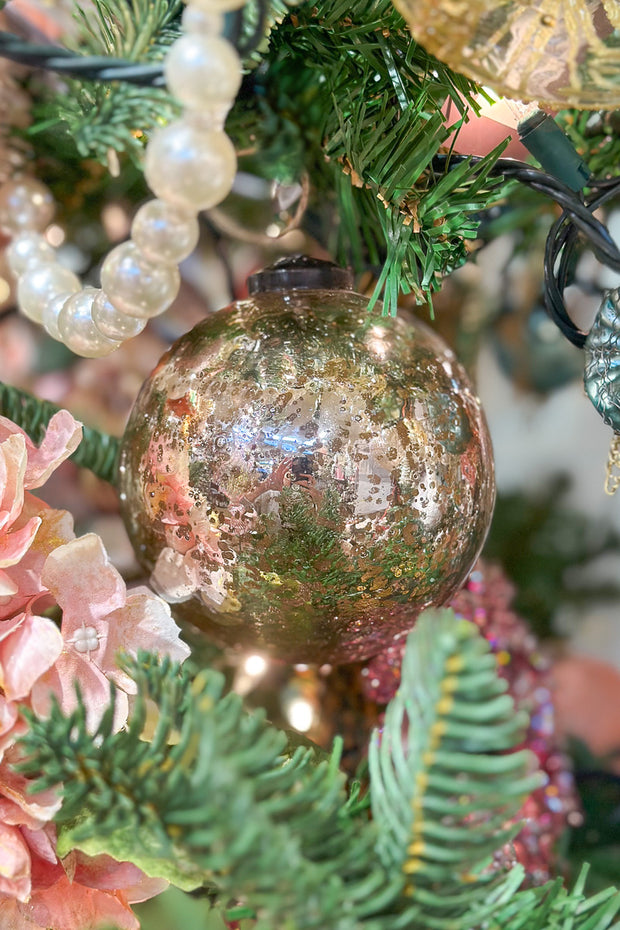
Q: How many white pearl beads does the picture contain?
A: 13